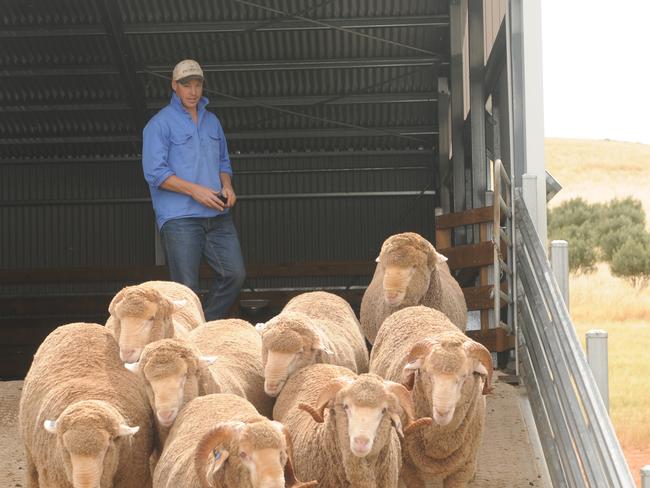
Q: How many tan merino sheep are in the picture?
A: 8